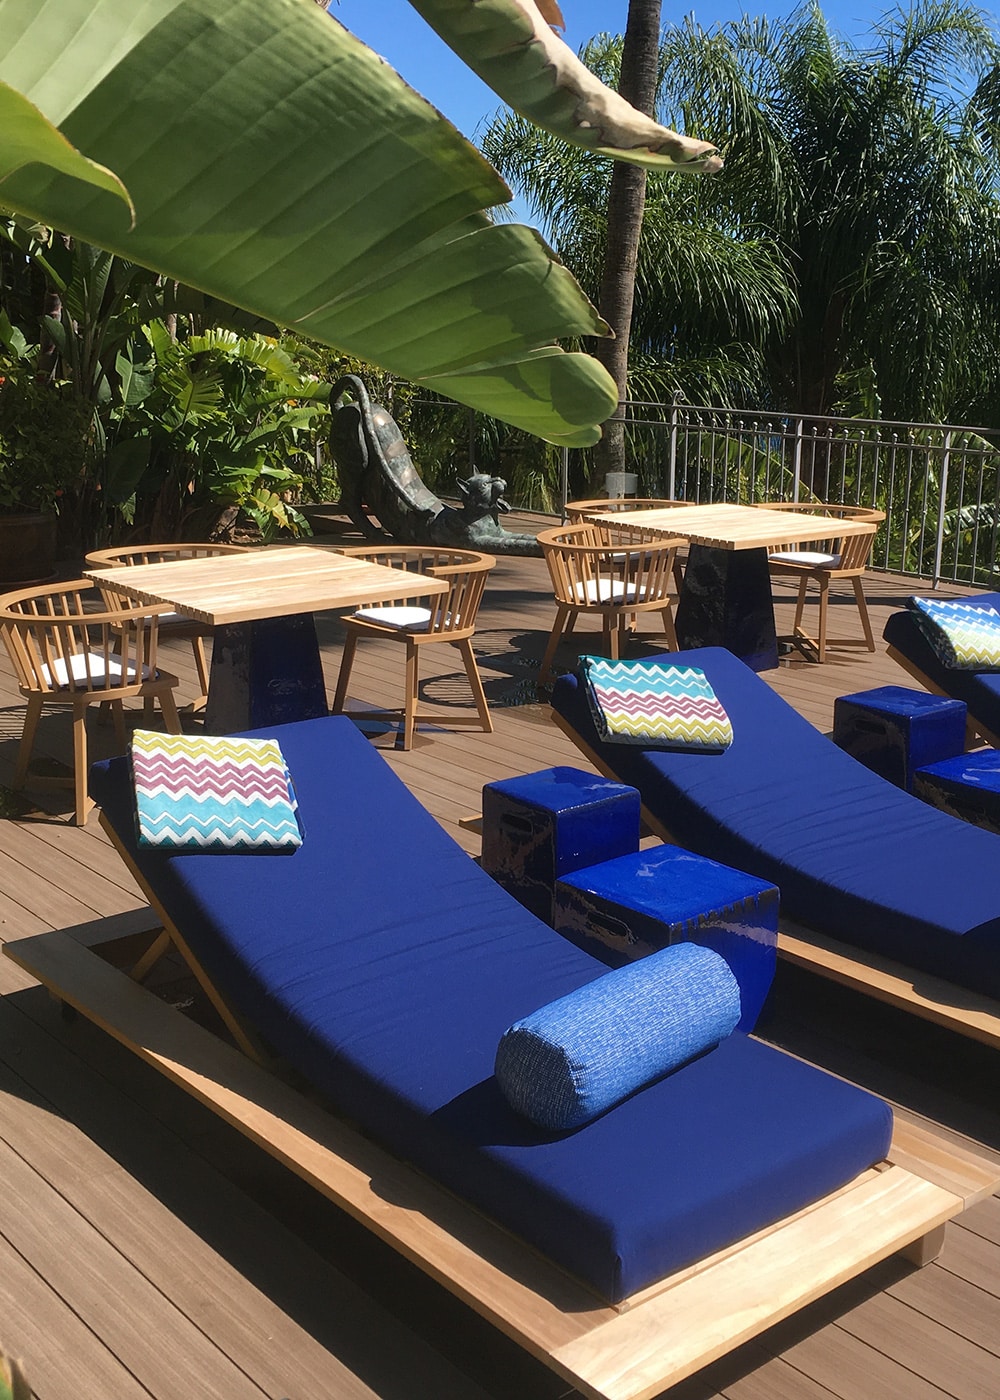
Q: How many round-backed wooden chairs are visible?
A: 6